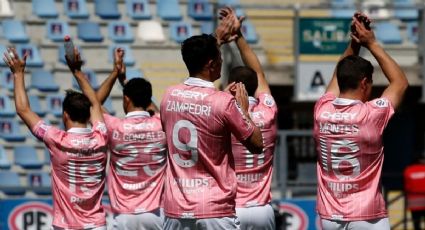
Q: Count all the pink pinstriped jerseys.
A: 5